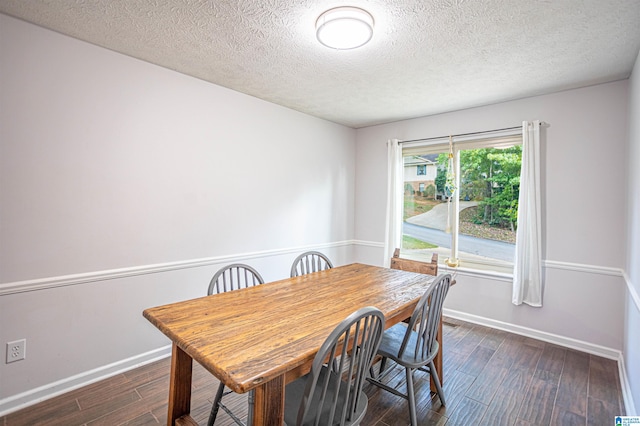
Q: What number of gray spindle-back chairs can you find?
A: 4